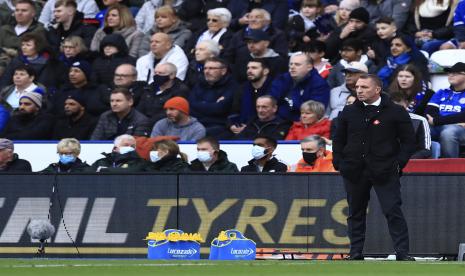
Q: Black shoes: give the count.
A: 2